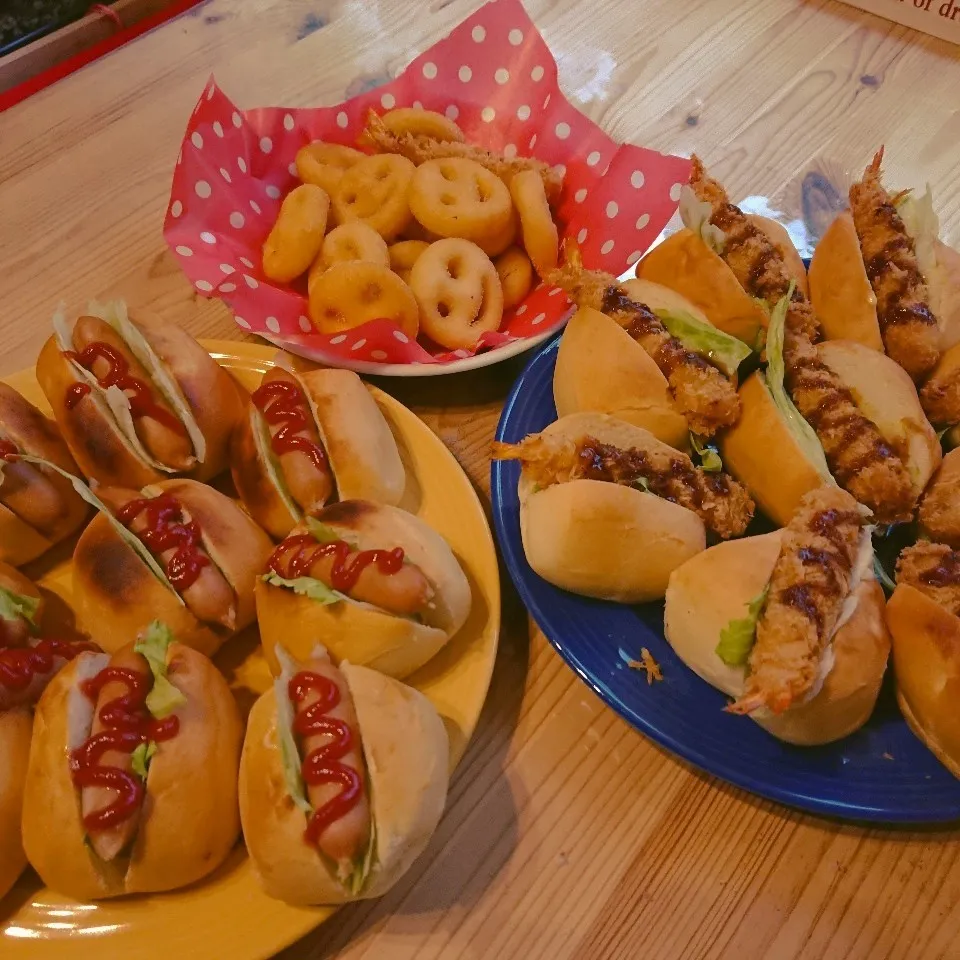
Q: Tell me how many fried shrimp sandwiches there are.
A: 9